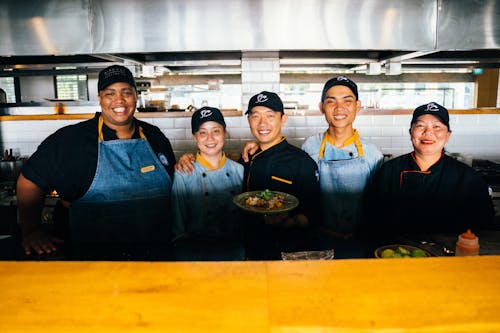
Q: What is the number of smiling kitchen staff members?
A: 5